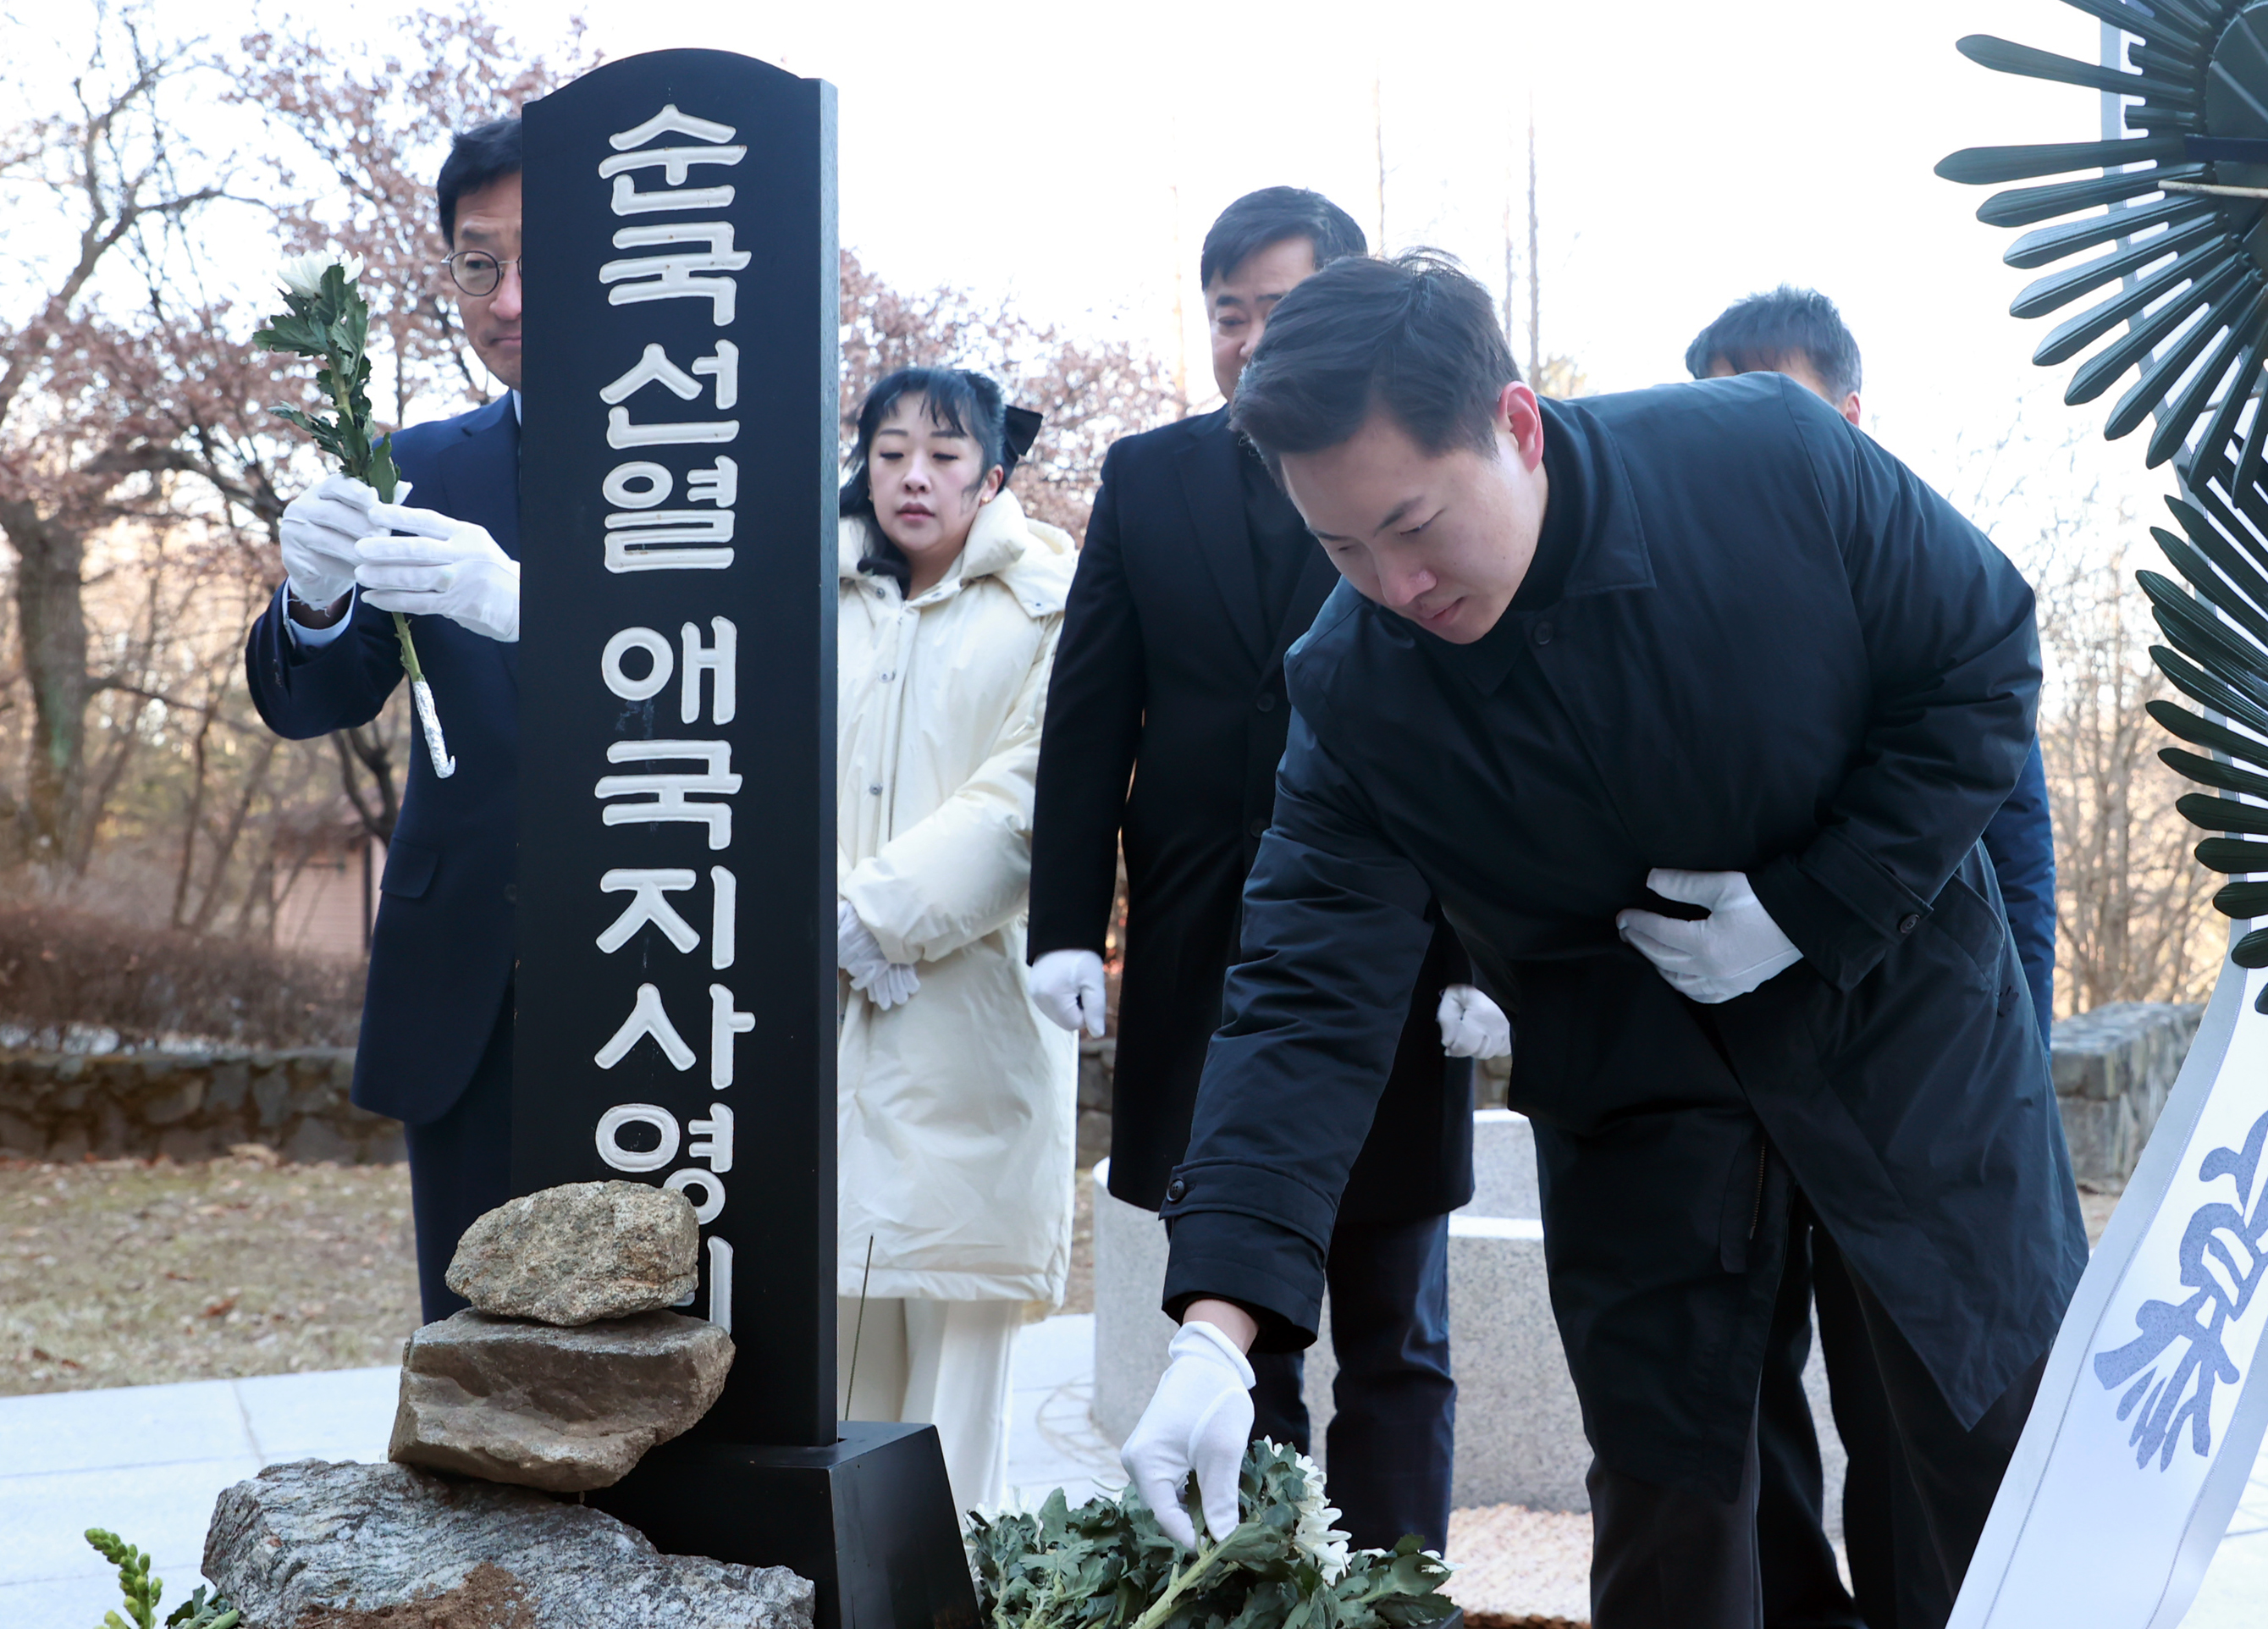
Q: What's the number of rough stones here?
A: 3